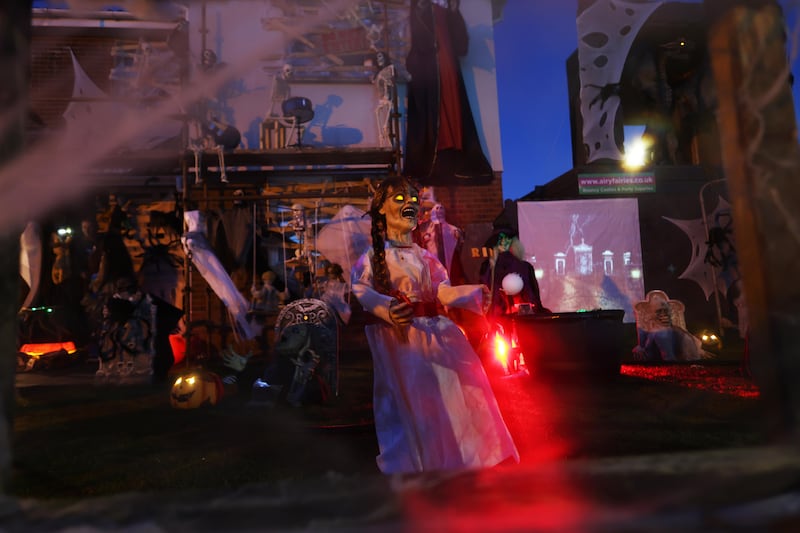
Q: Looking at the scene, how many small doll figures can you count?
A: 2